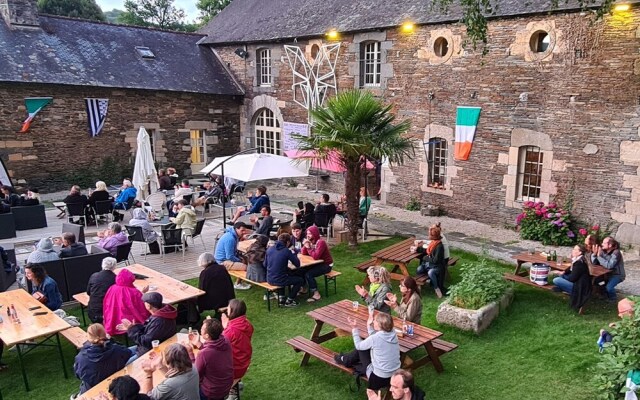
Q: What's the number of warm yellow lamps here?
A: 3